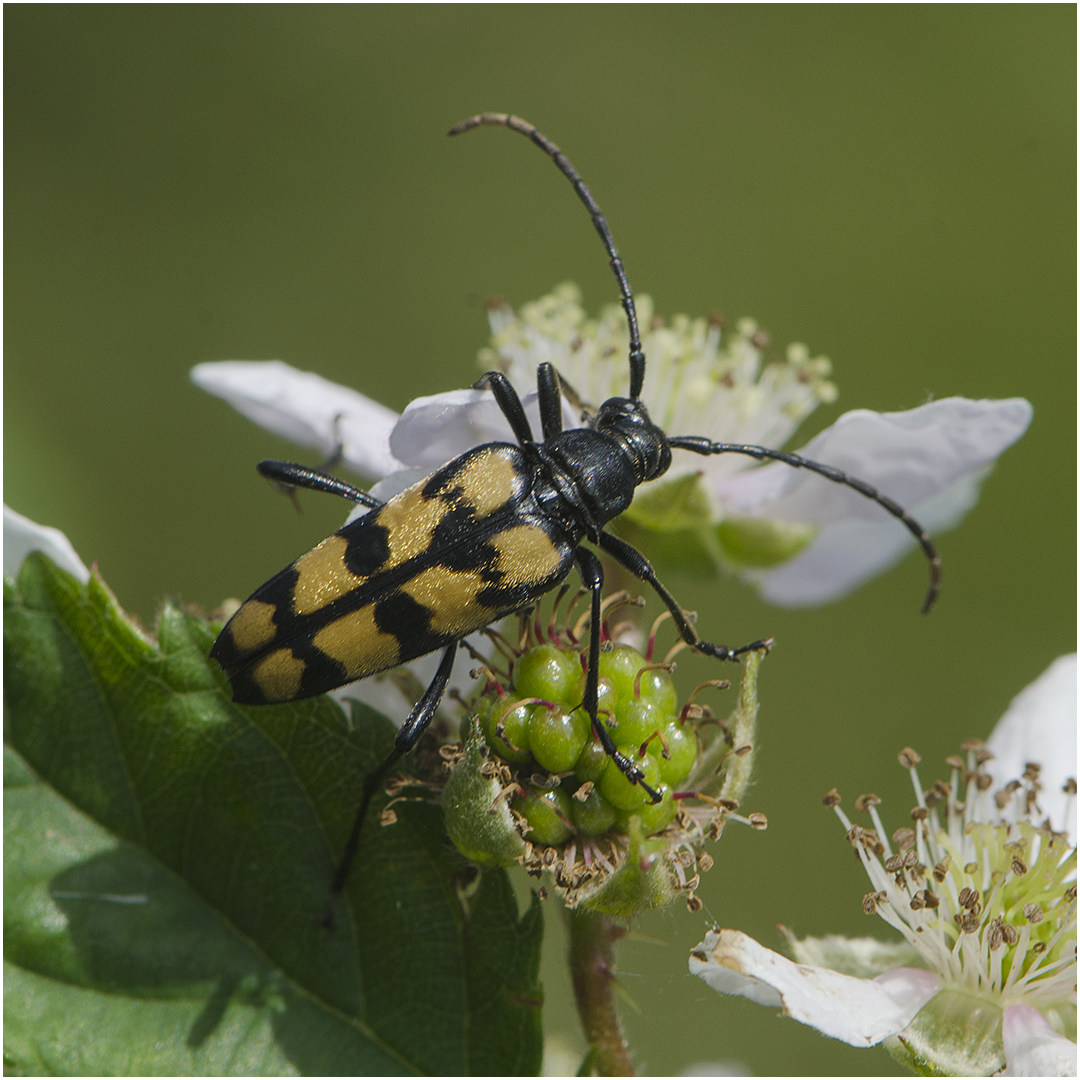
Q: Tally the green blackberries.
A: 1